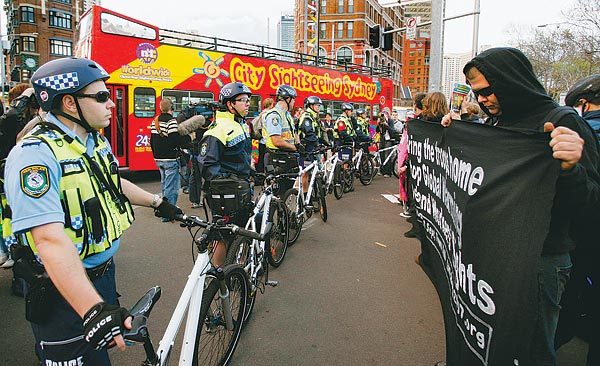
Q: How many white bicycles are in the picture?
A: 6